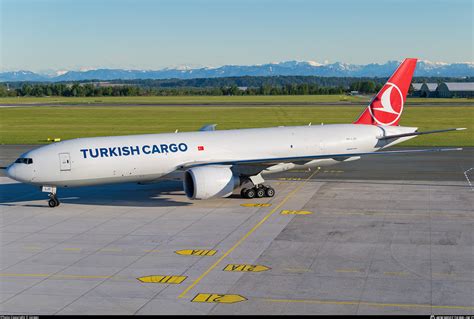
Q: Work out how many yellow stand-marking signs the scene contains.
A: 6